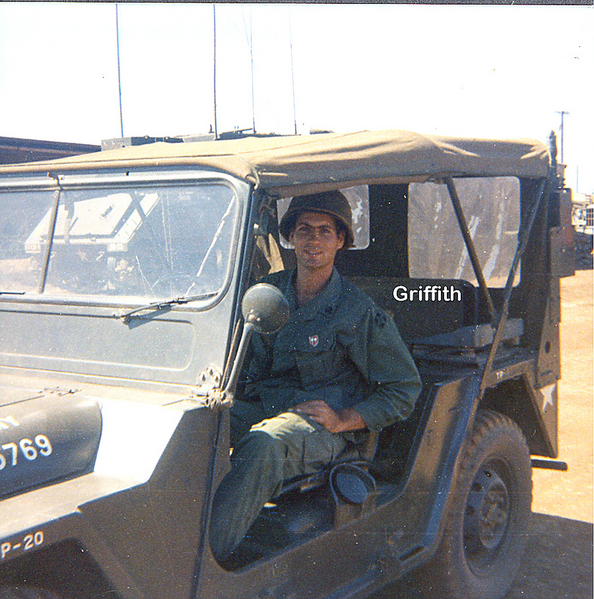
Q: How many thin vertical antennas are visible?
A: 4